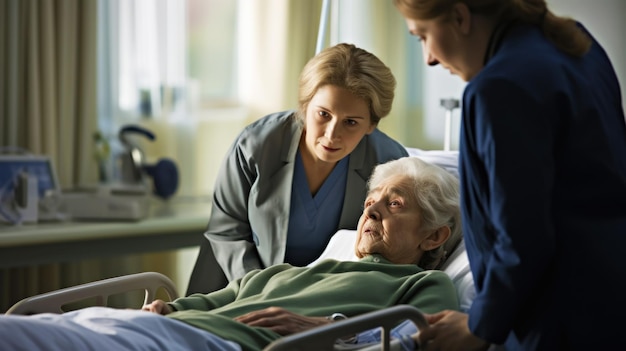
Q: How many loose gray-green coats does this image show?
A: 1